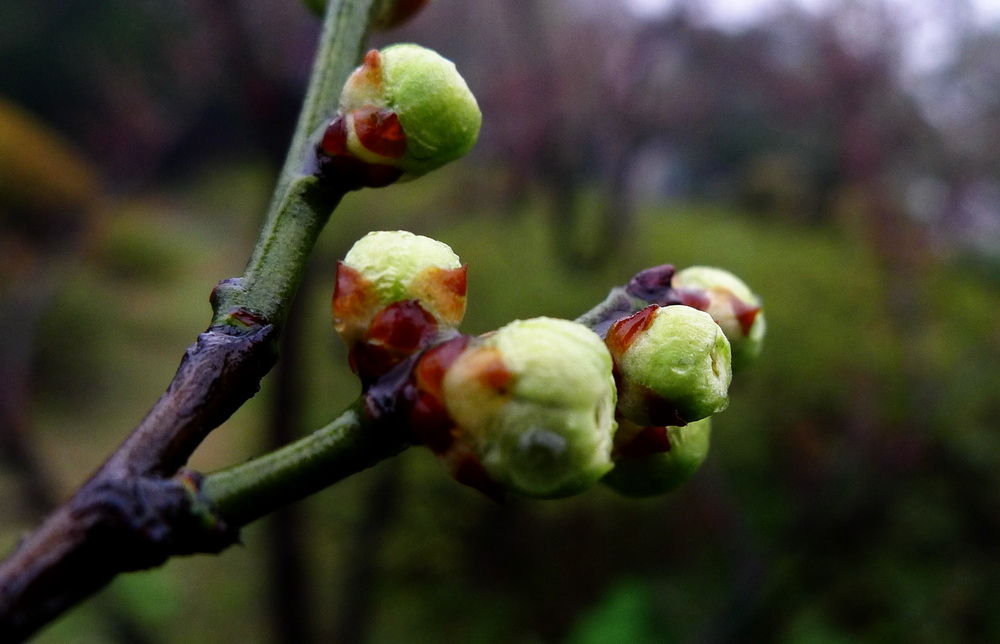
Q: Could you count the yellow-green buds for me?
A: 6